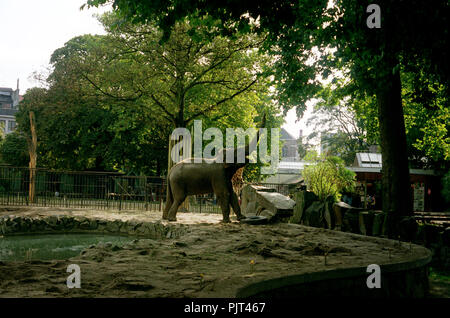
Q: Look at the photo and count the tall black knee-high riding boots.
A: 0